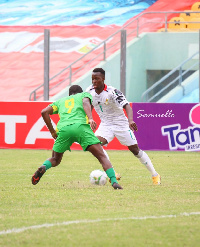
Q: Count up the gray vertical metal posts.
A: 2